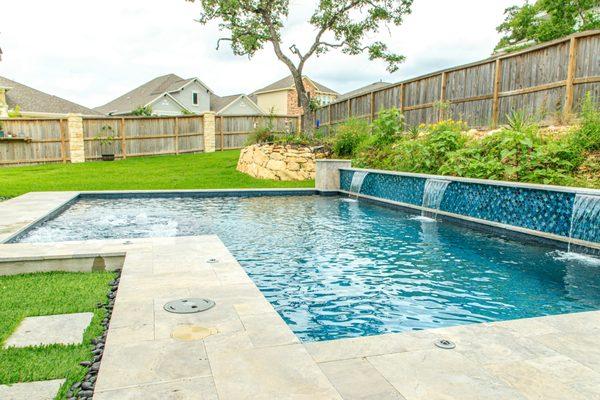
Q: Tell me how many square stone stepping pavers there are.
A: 2